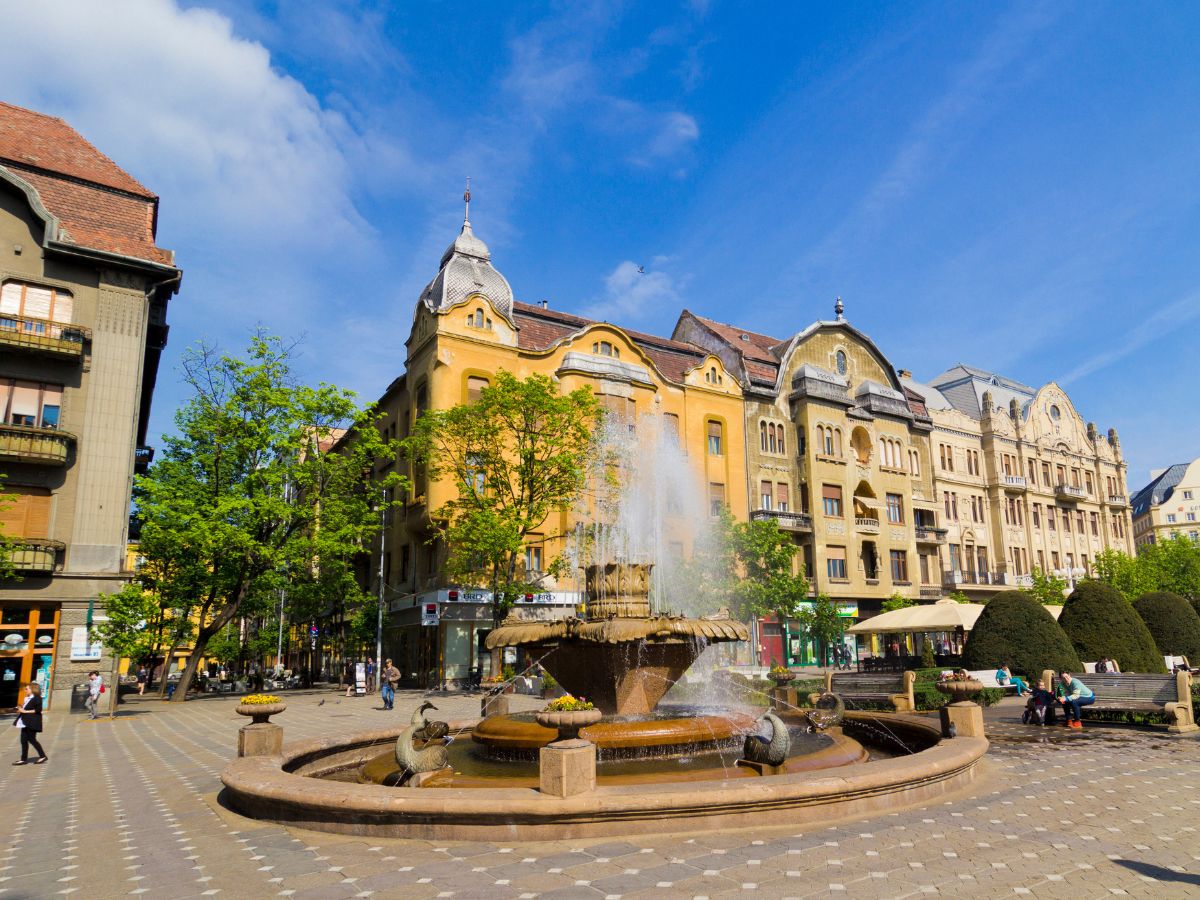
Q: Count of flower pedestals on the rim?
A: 5